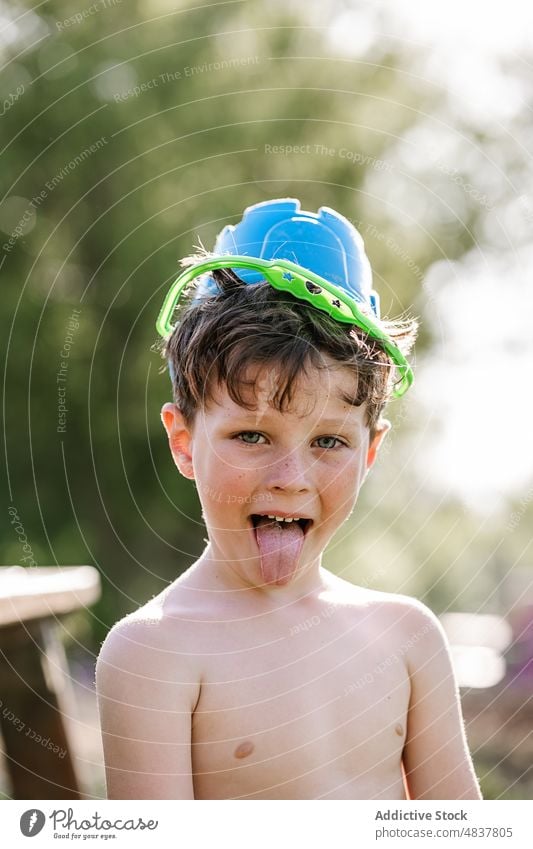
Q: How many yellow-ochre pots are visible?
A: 0